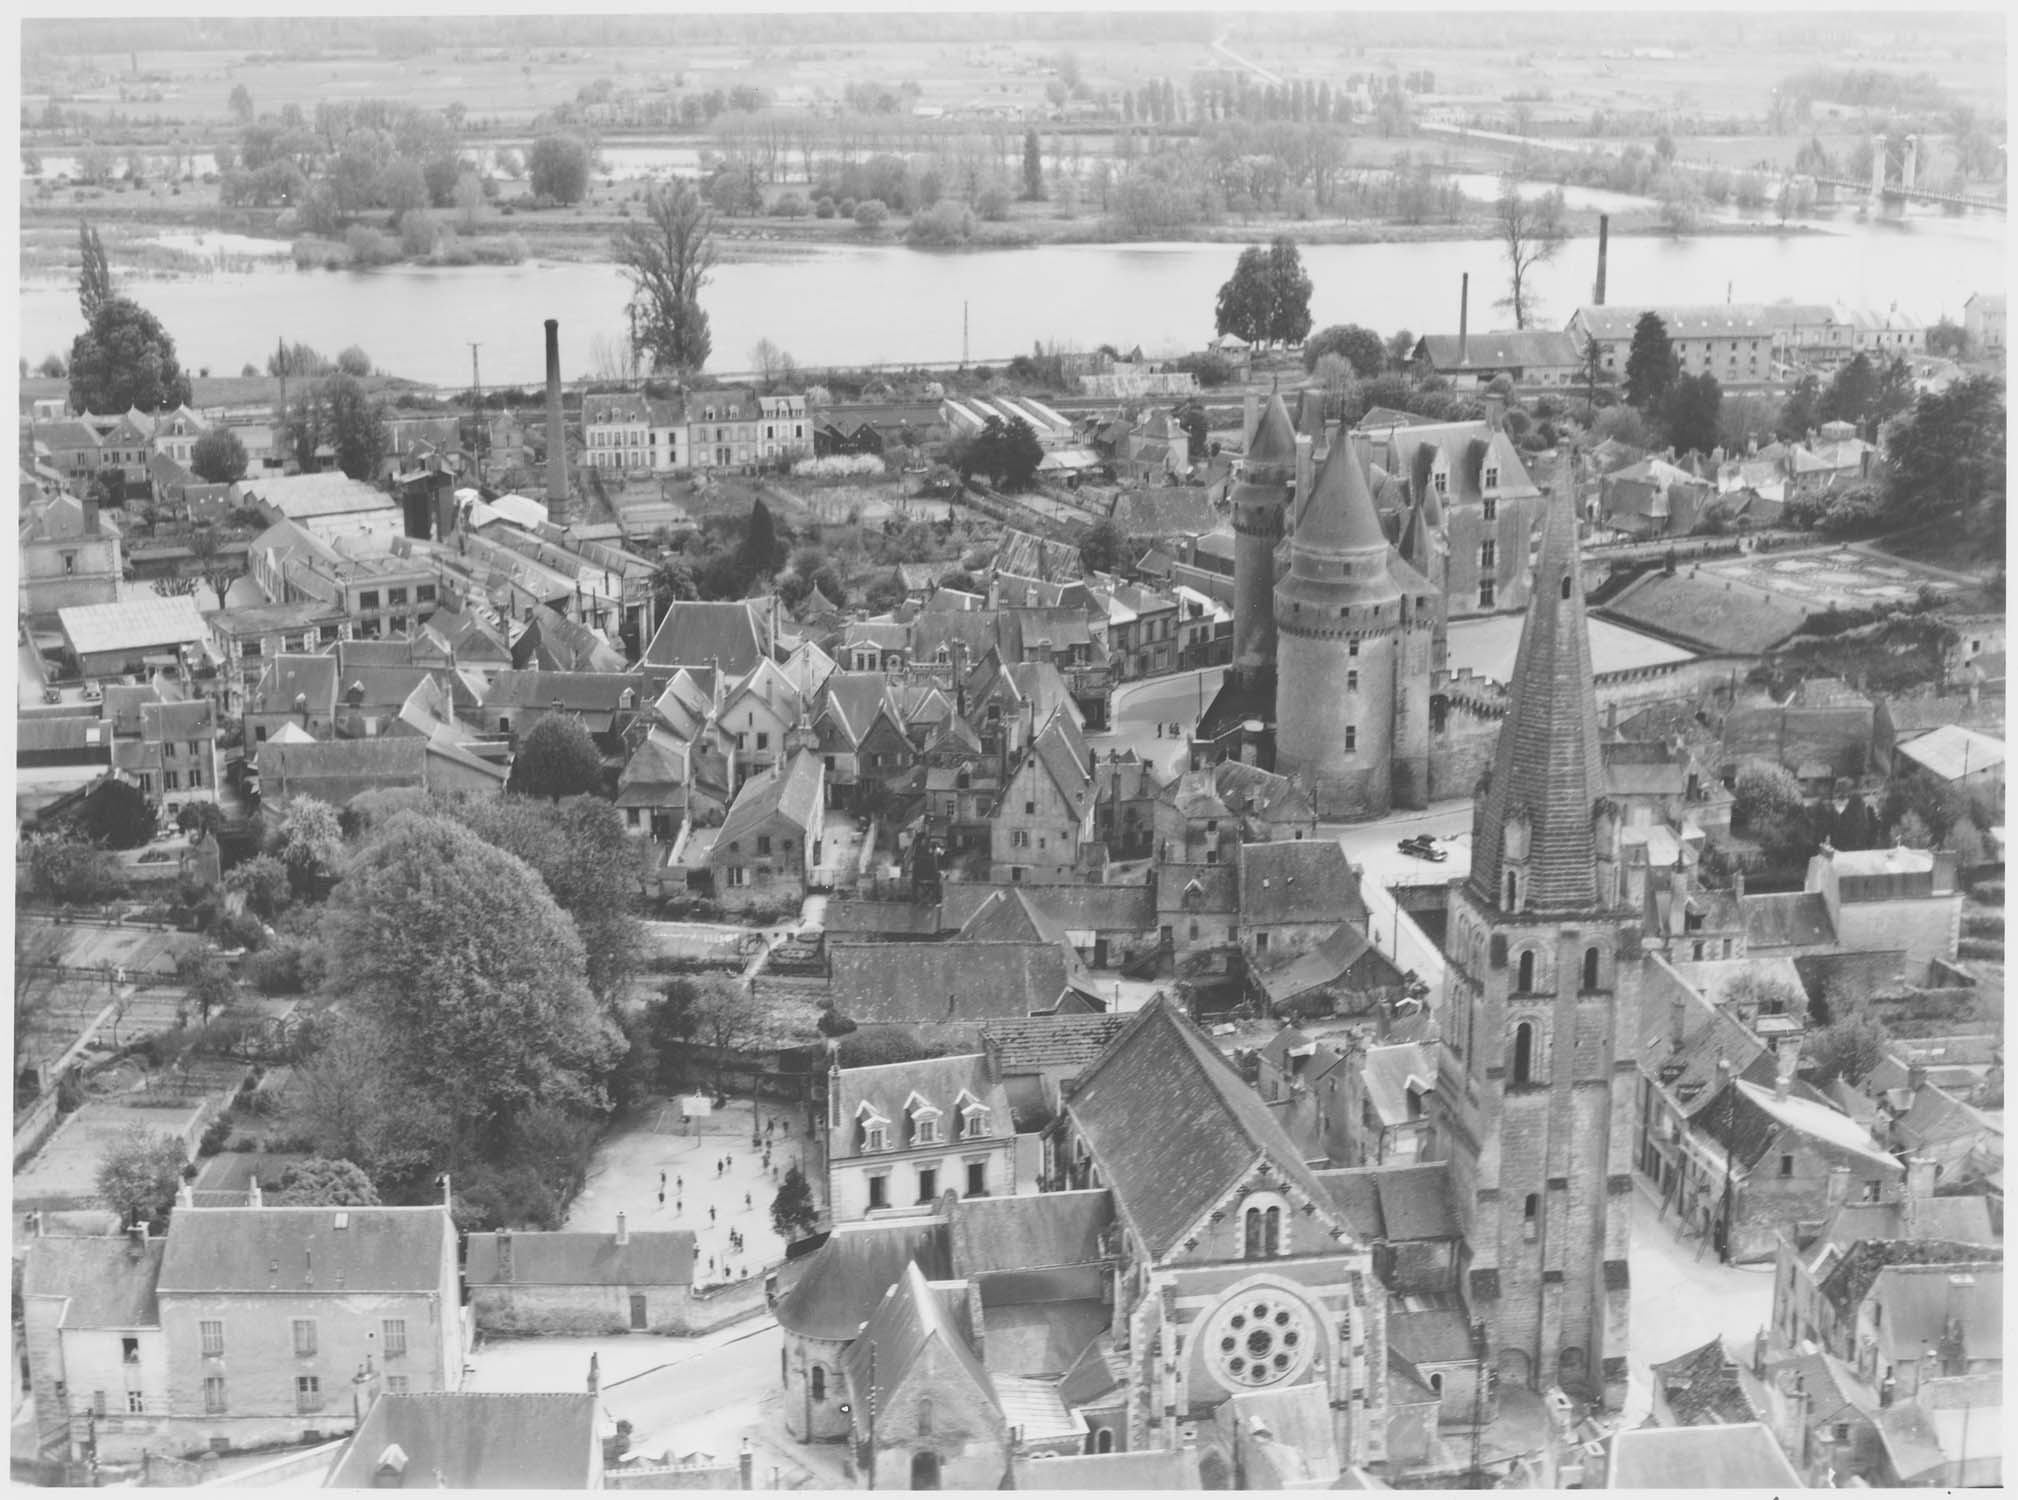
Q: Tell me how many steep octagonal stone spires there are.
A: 1